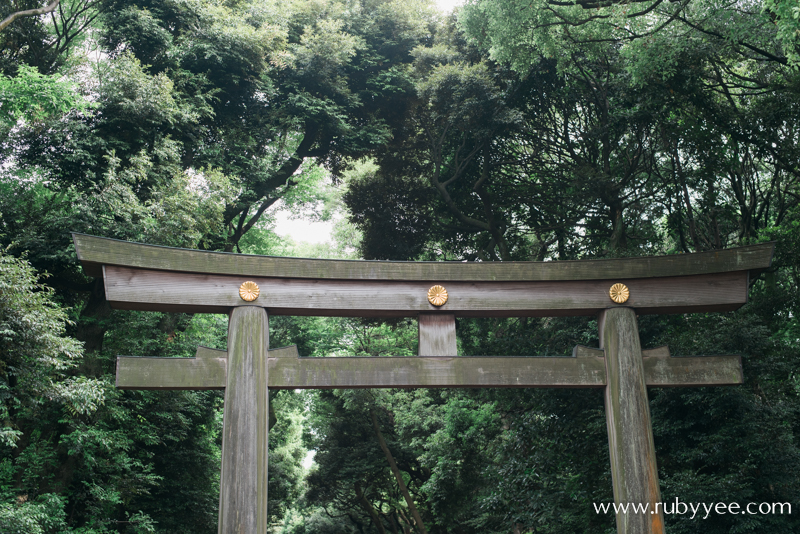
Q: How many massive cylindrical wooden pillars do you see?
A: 2